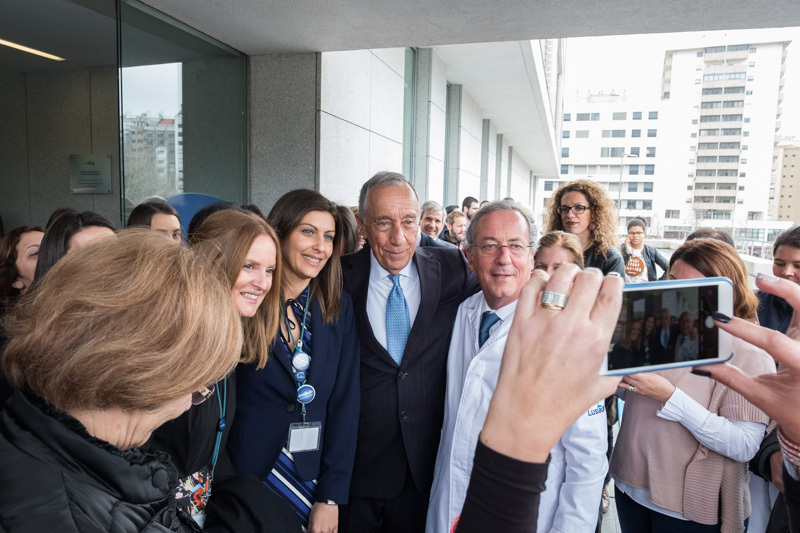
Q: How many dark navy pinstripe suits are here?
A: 1